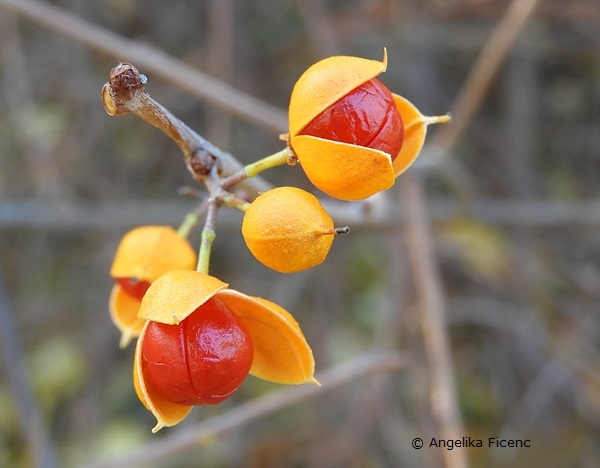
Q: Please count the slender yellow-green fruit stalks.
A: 4